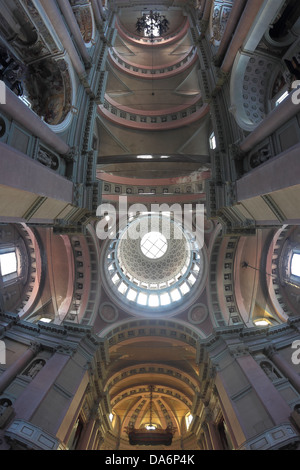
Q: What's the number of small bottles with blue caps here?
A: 0